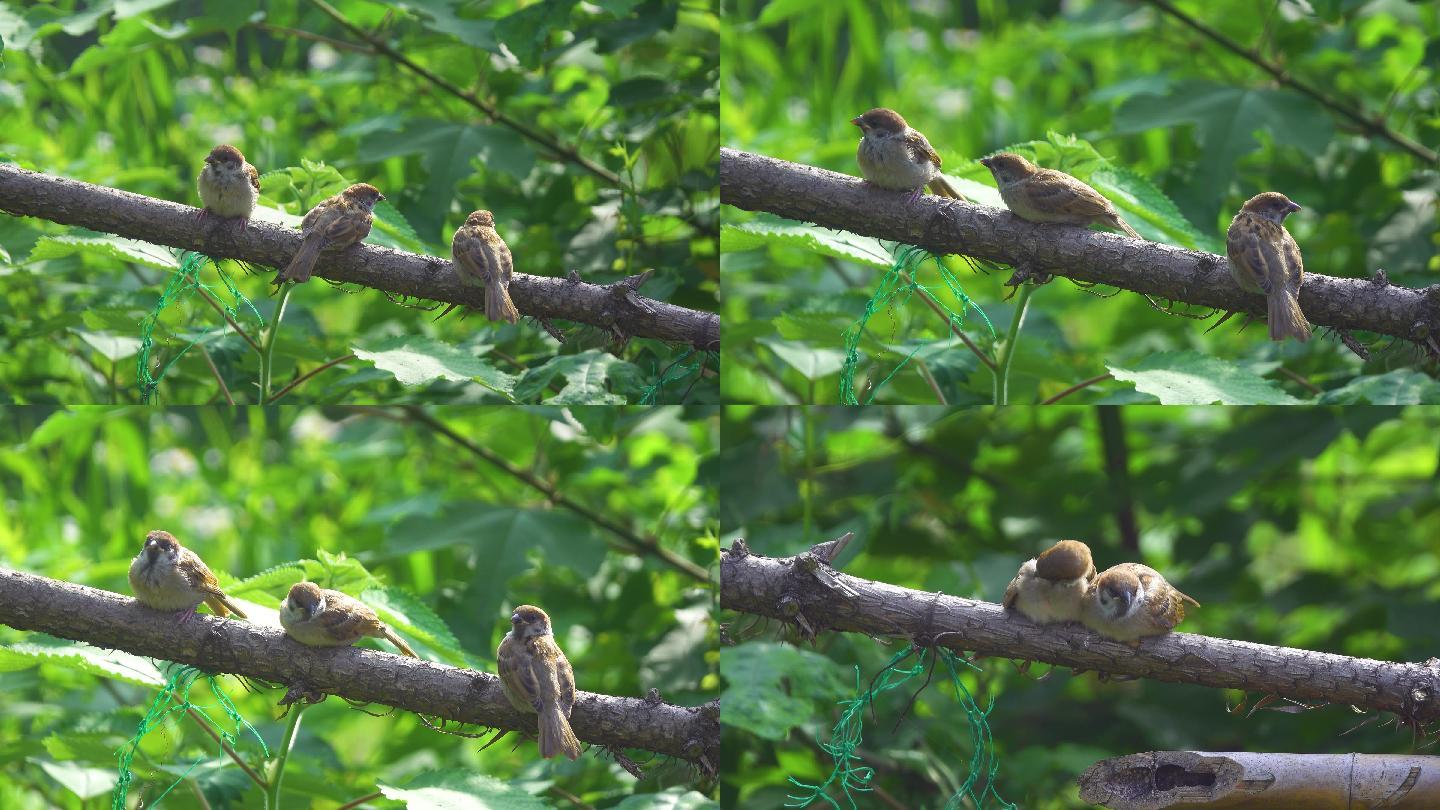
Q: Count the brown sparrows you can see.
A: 11